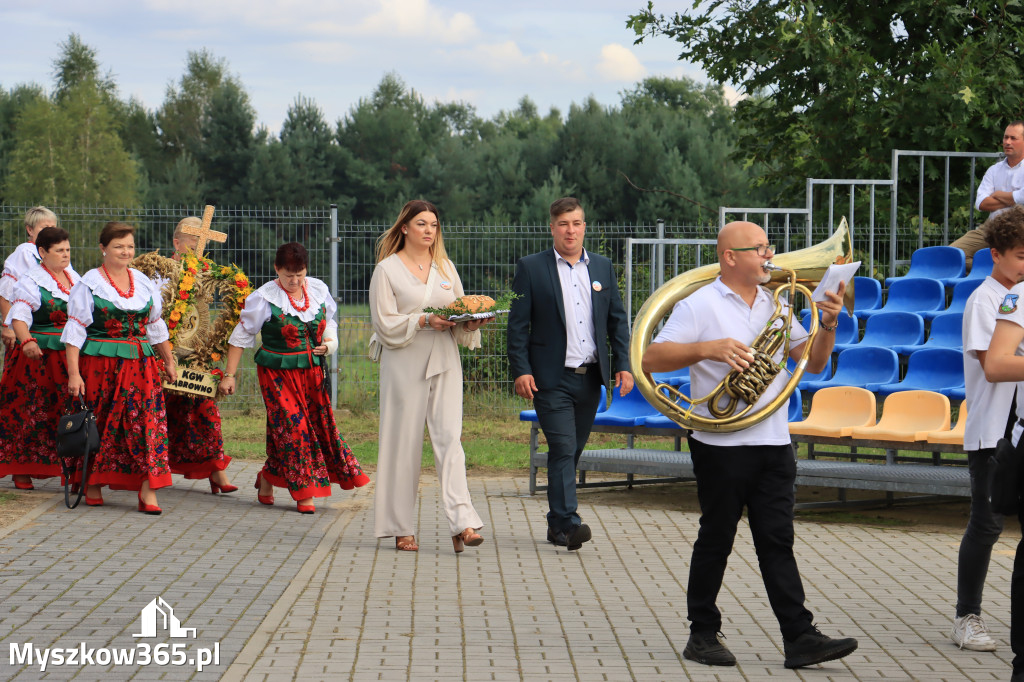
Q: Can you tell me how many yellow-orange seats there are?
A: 3